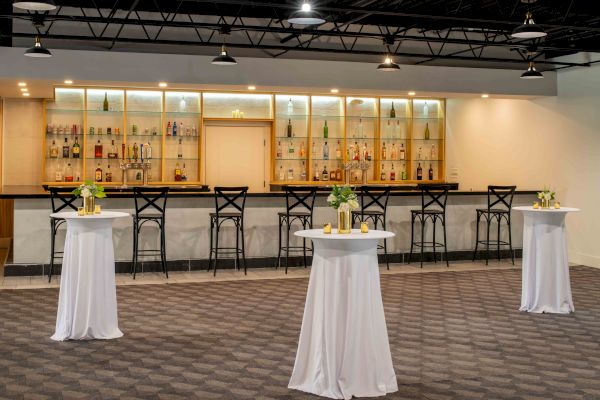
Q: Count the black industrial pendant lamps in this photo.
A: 7